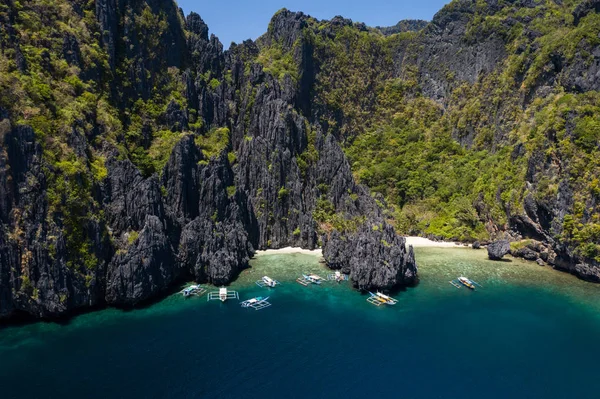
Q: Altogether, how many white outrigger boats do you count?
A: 8